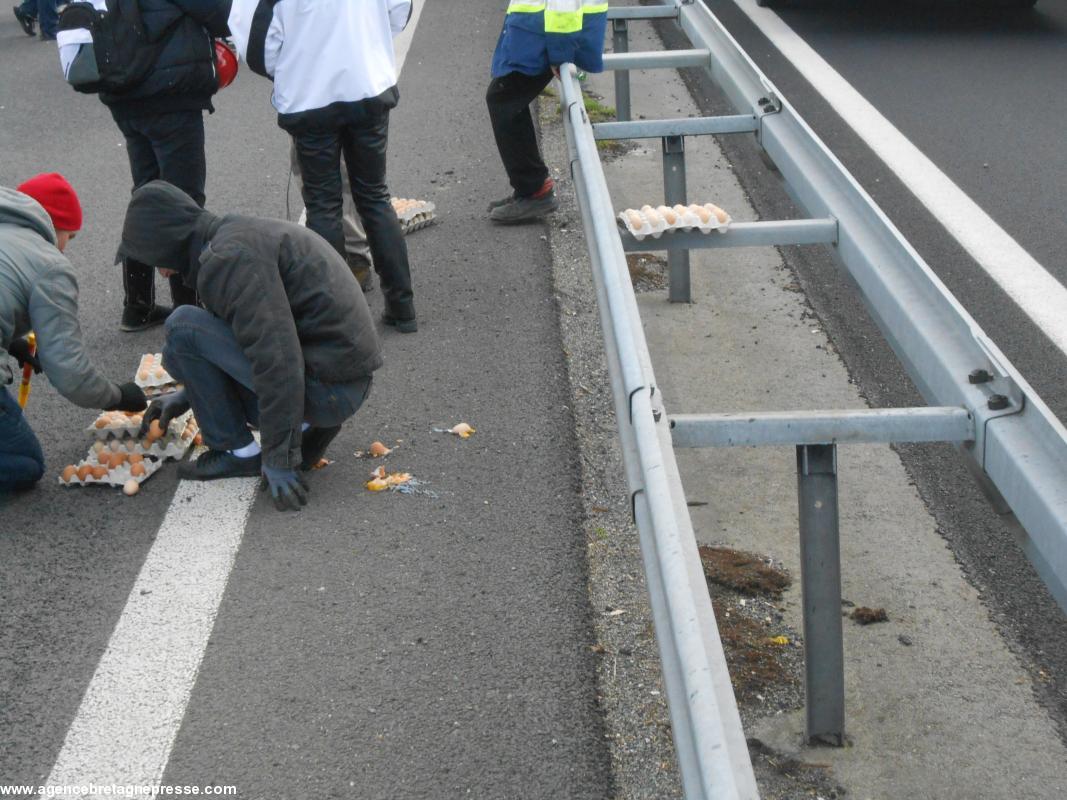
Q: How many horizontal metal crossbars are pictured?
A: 5